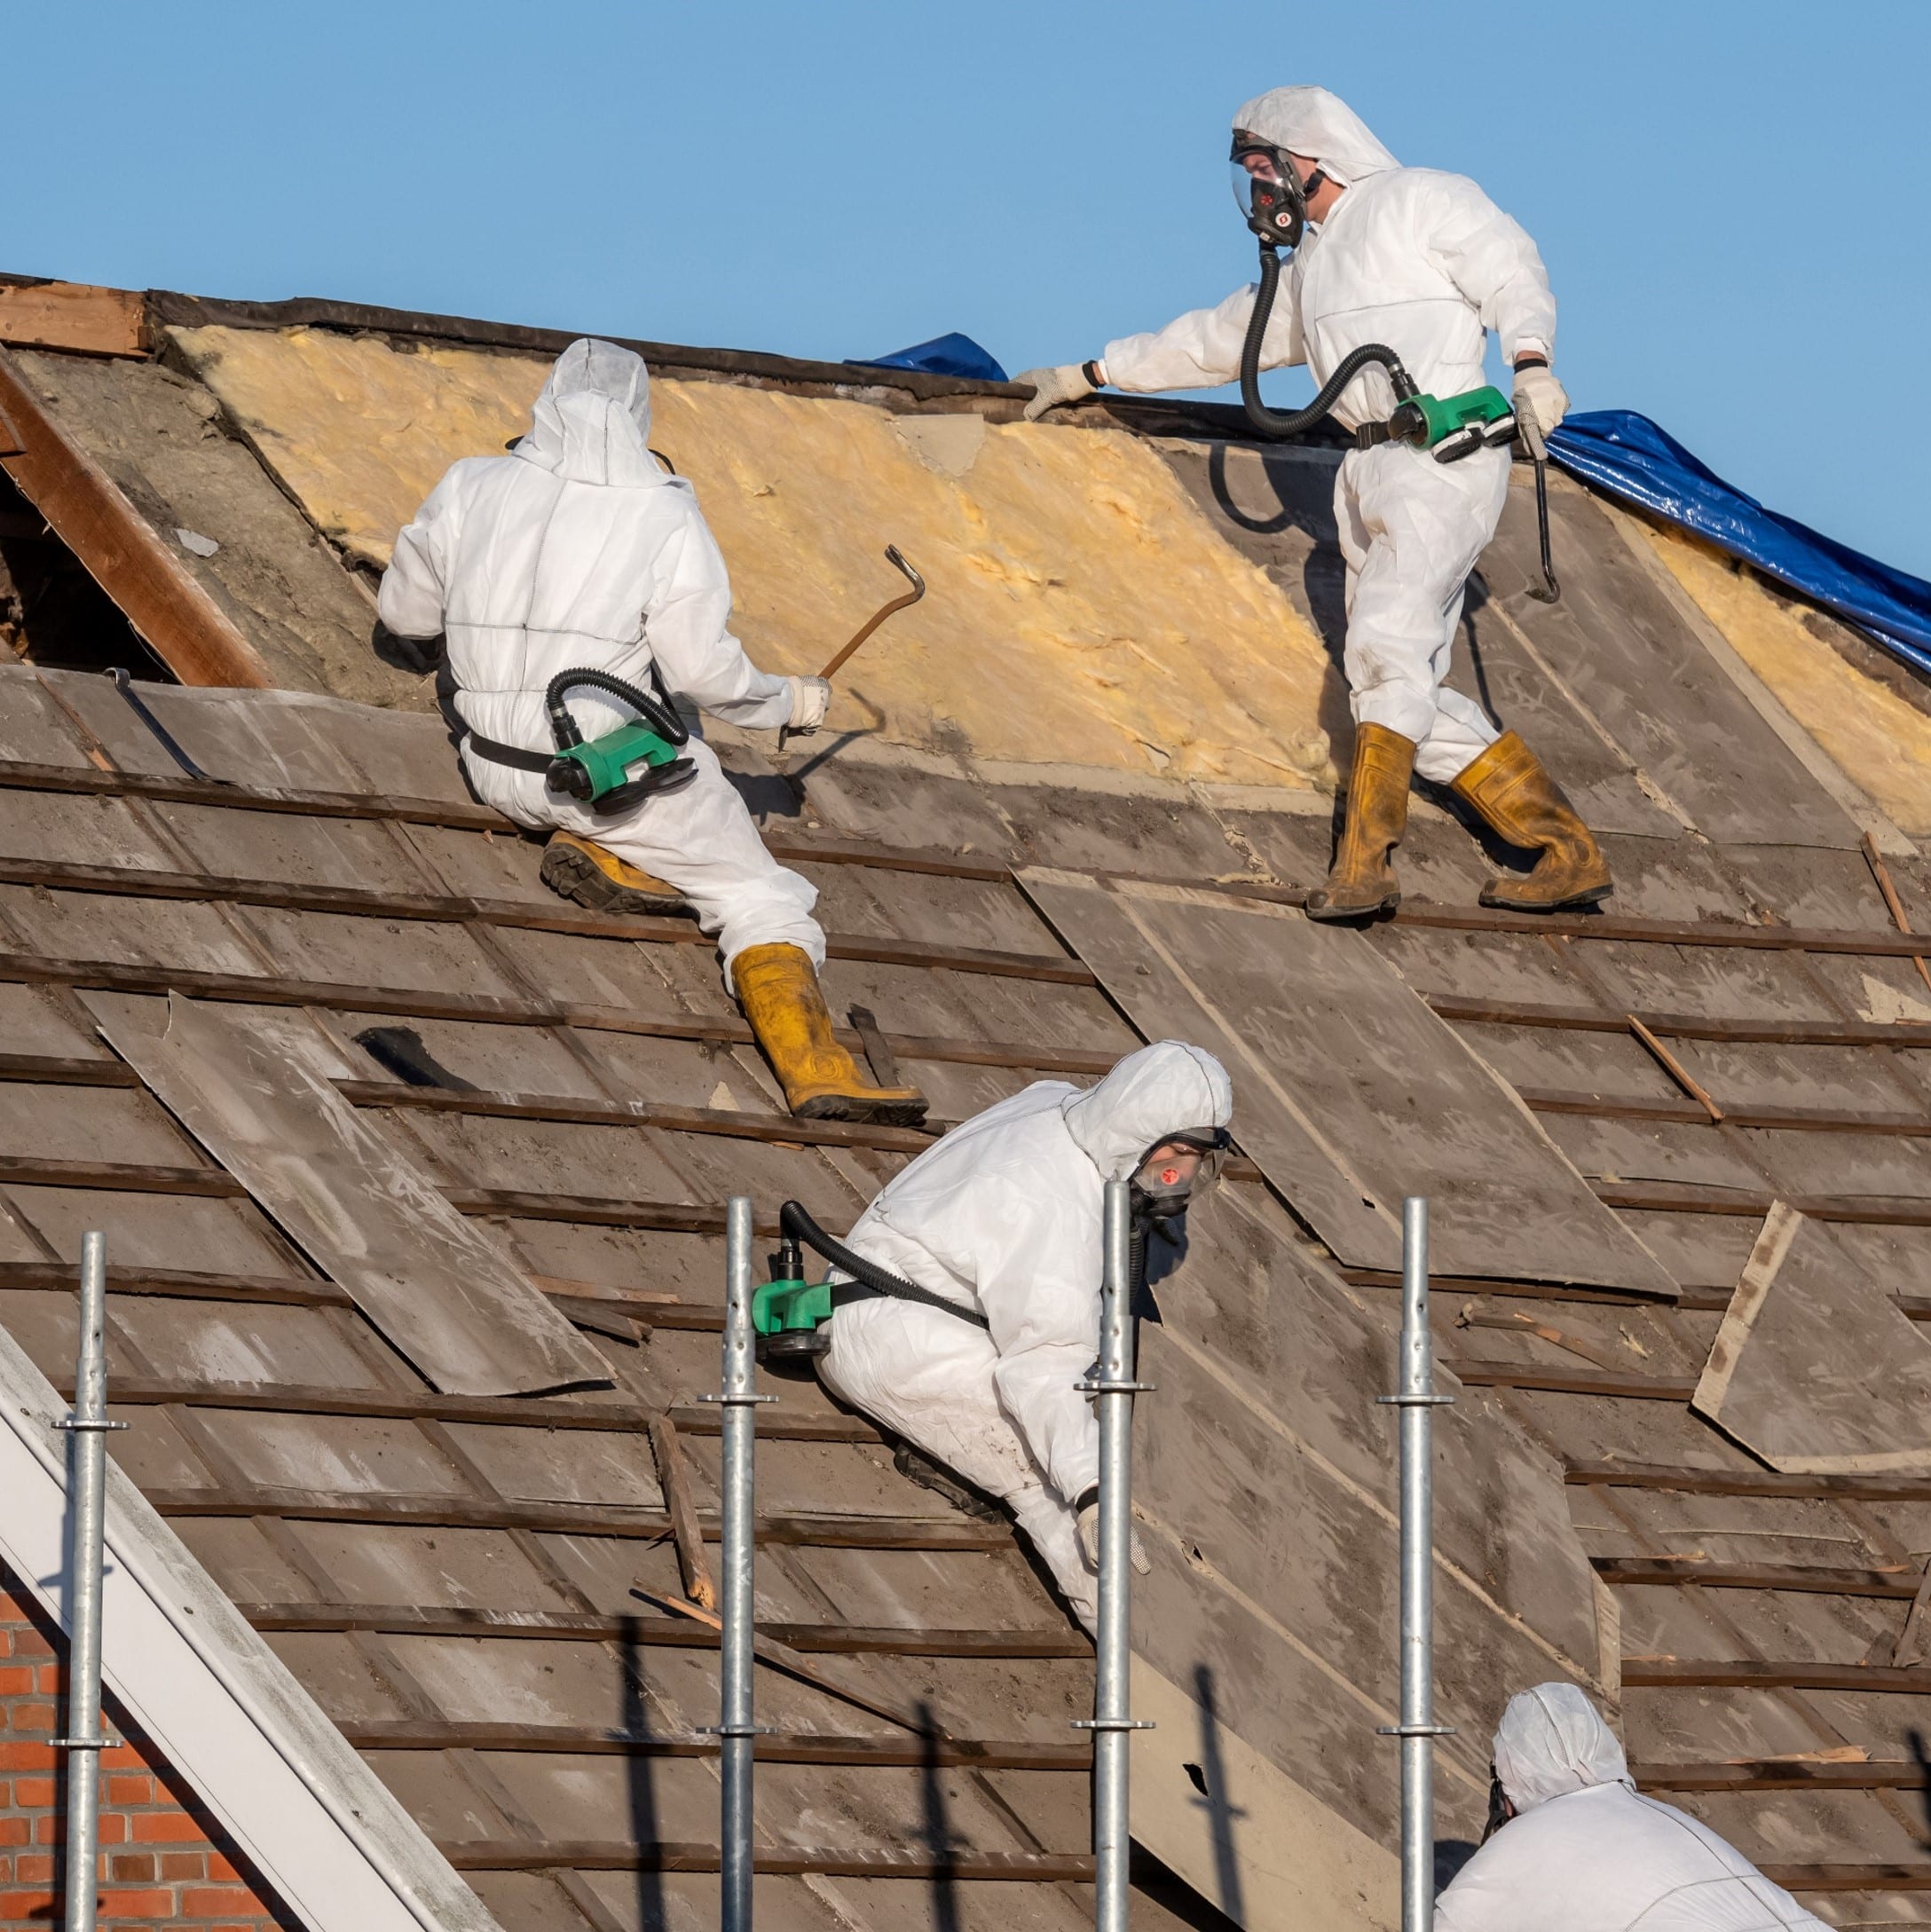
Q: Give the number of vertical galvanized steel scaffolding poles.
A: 4